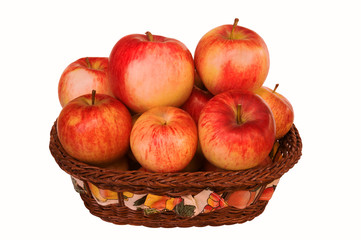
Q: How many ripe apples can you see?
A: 8